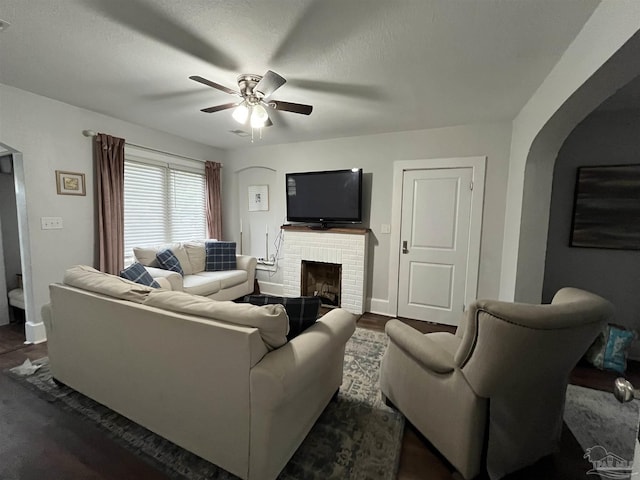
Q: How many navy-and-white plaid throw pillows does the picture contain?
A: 4